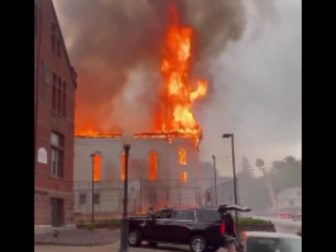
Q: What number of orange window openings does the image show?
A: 5